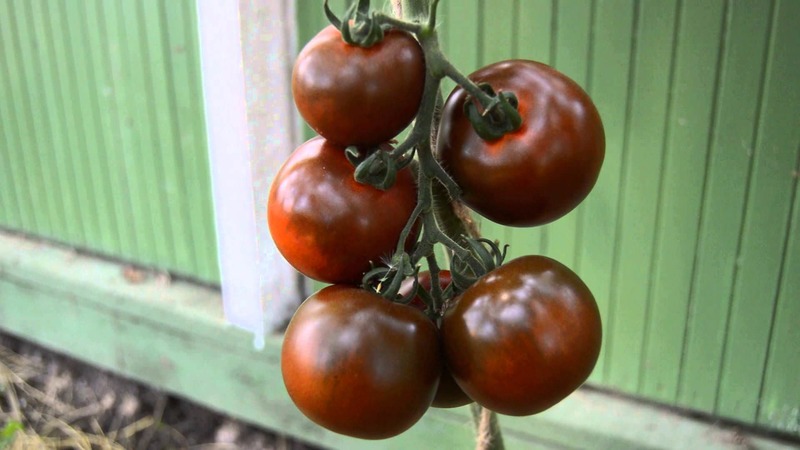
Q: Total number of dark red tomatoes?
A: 6